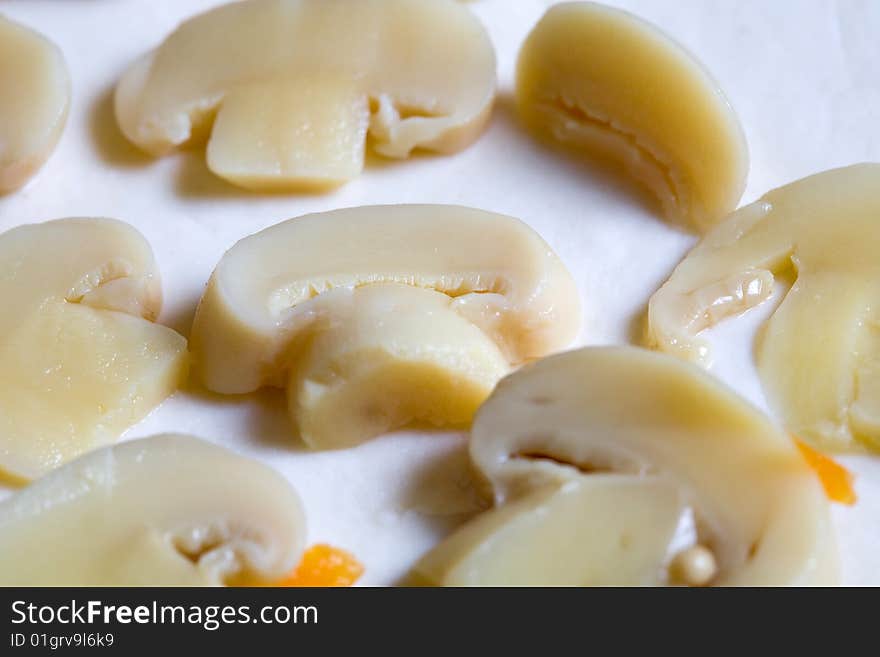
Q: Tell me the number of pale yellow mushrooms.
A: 8